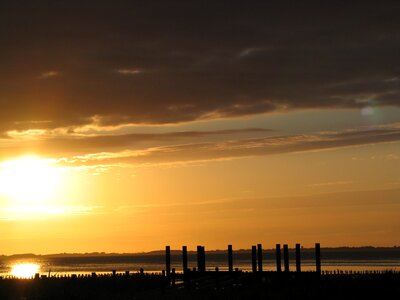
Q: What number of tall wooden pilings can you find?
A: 11